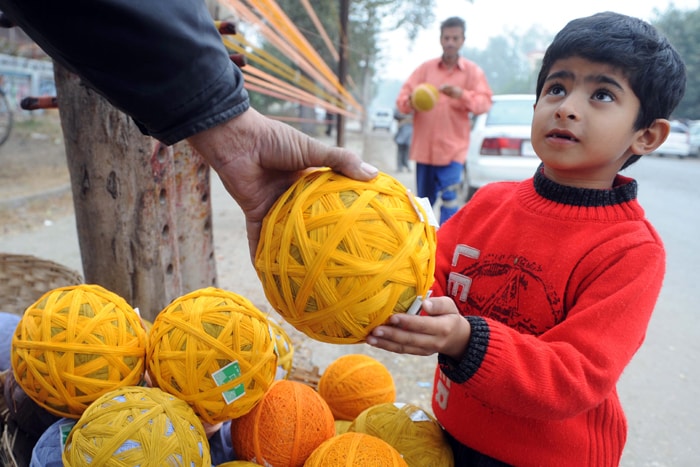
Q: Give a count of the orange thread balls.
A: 3